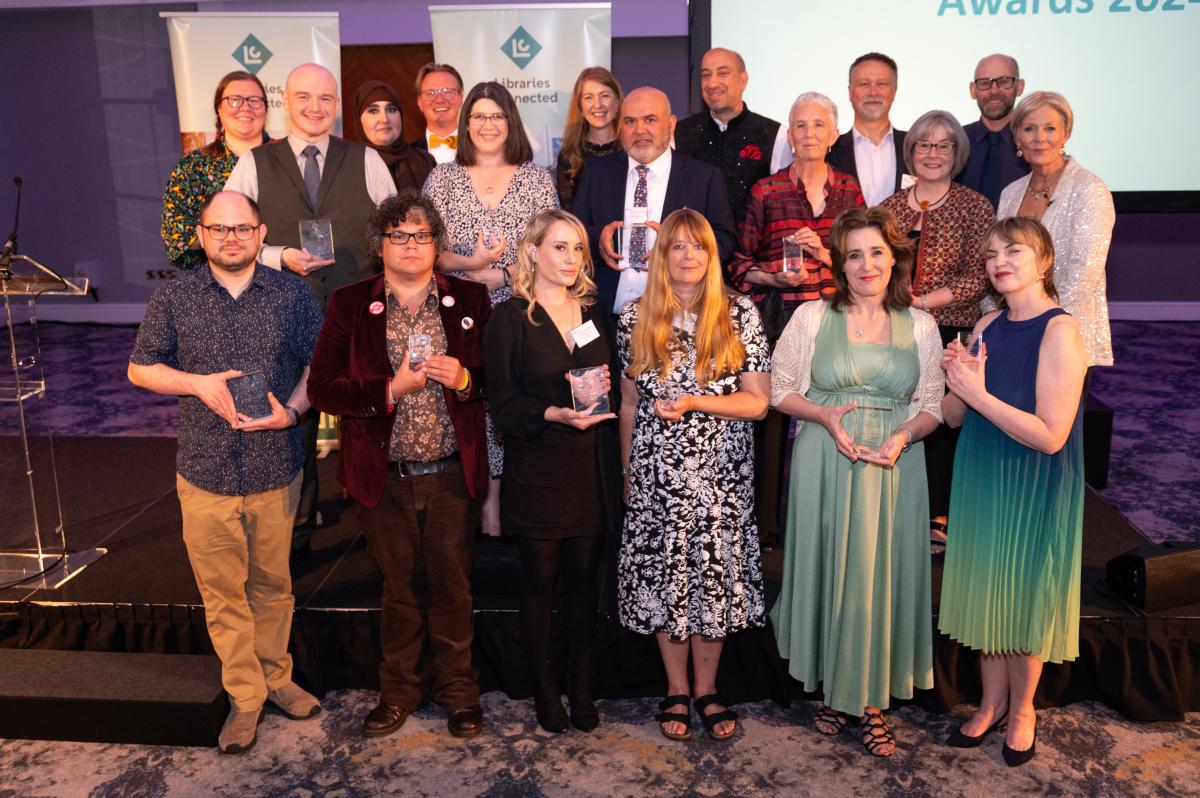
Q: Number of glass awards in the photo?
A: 10